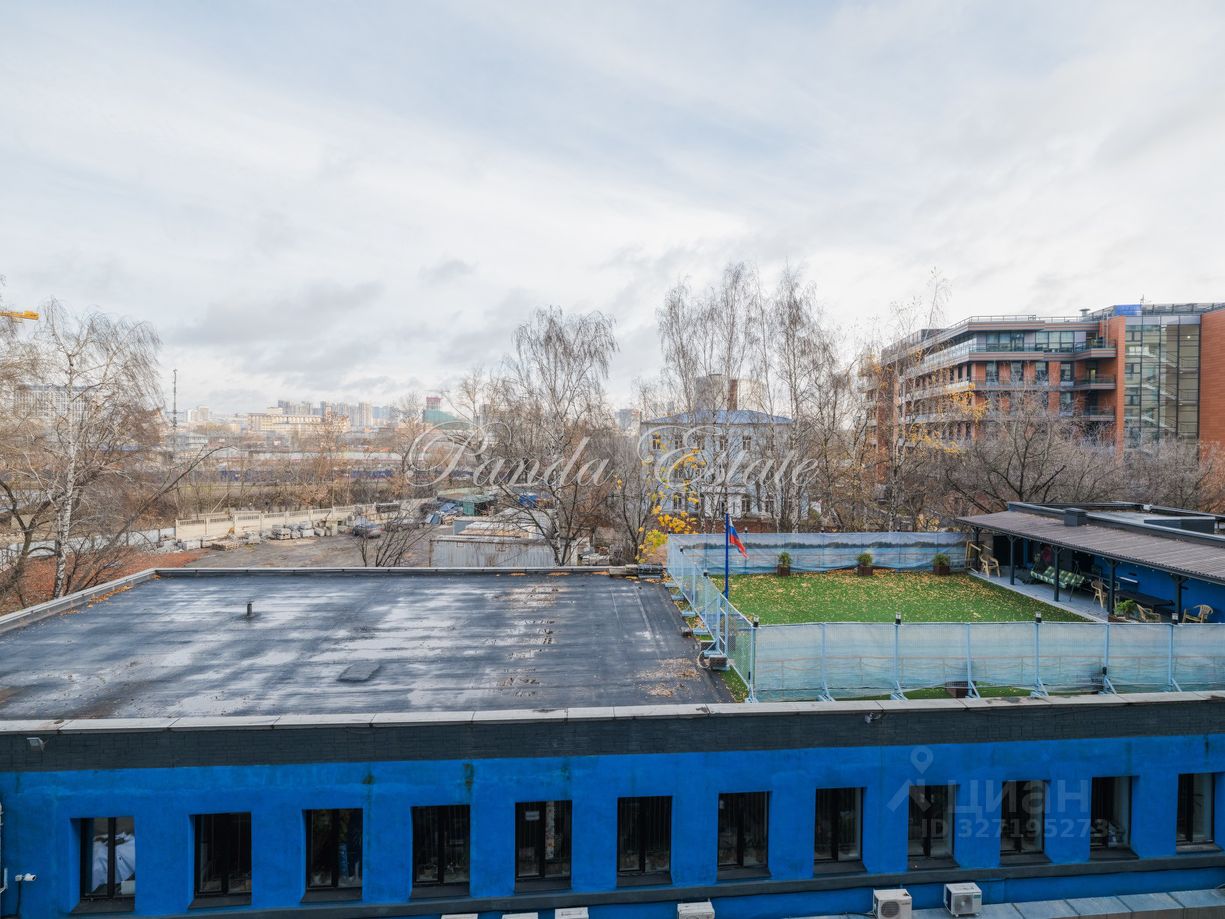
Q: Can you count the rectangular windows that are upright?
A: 12